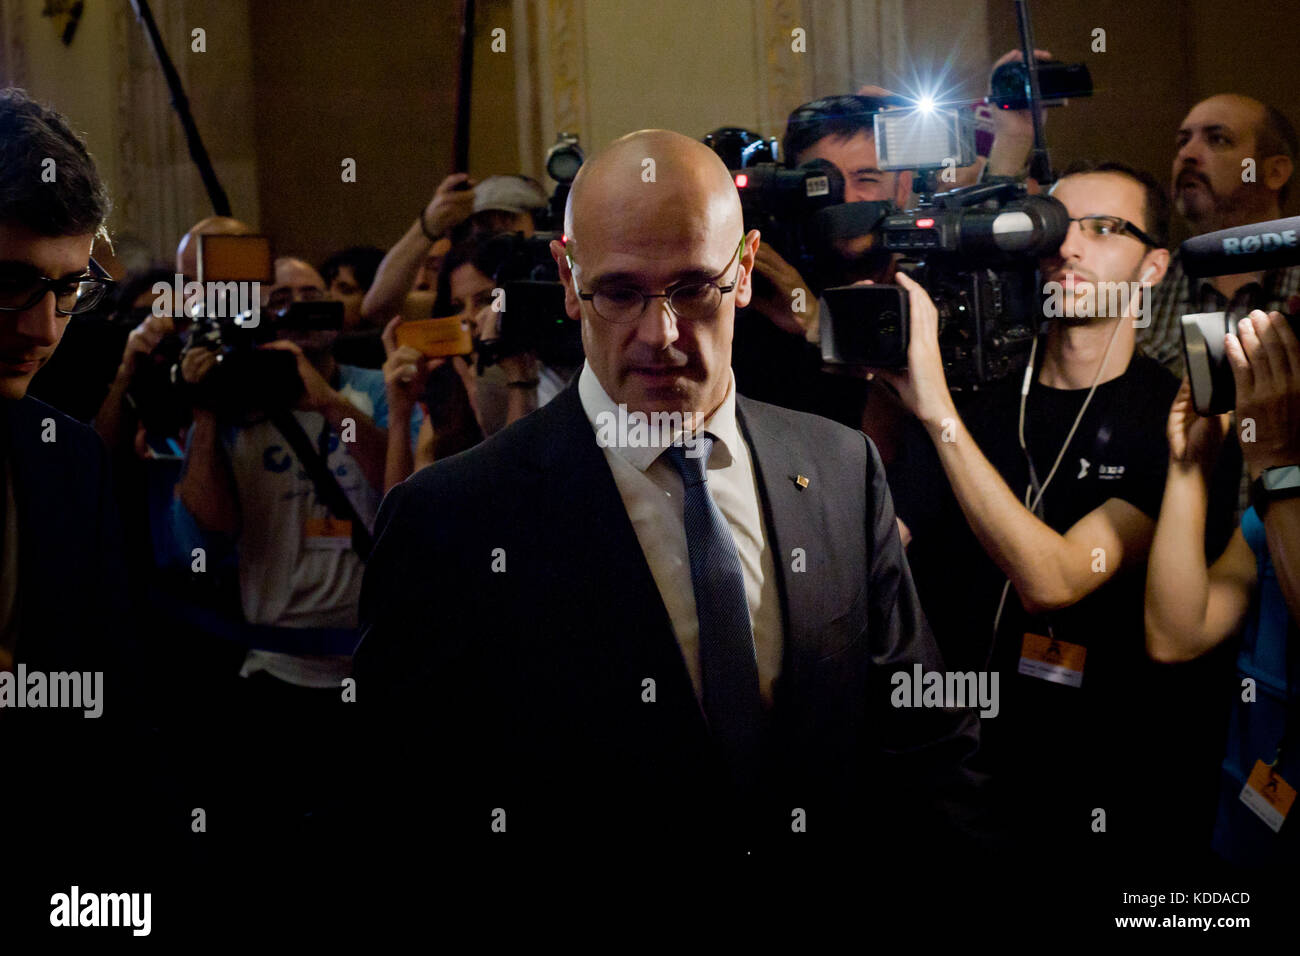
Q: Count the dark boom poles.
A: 3